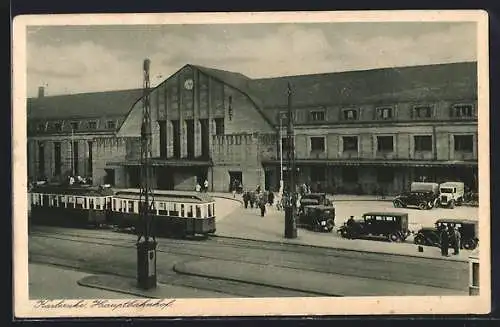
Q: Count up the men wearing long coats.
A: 2